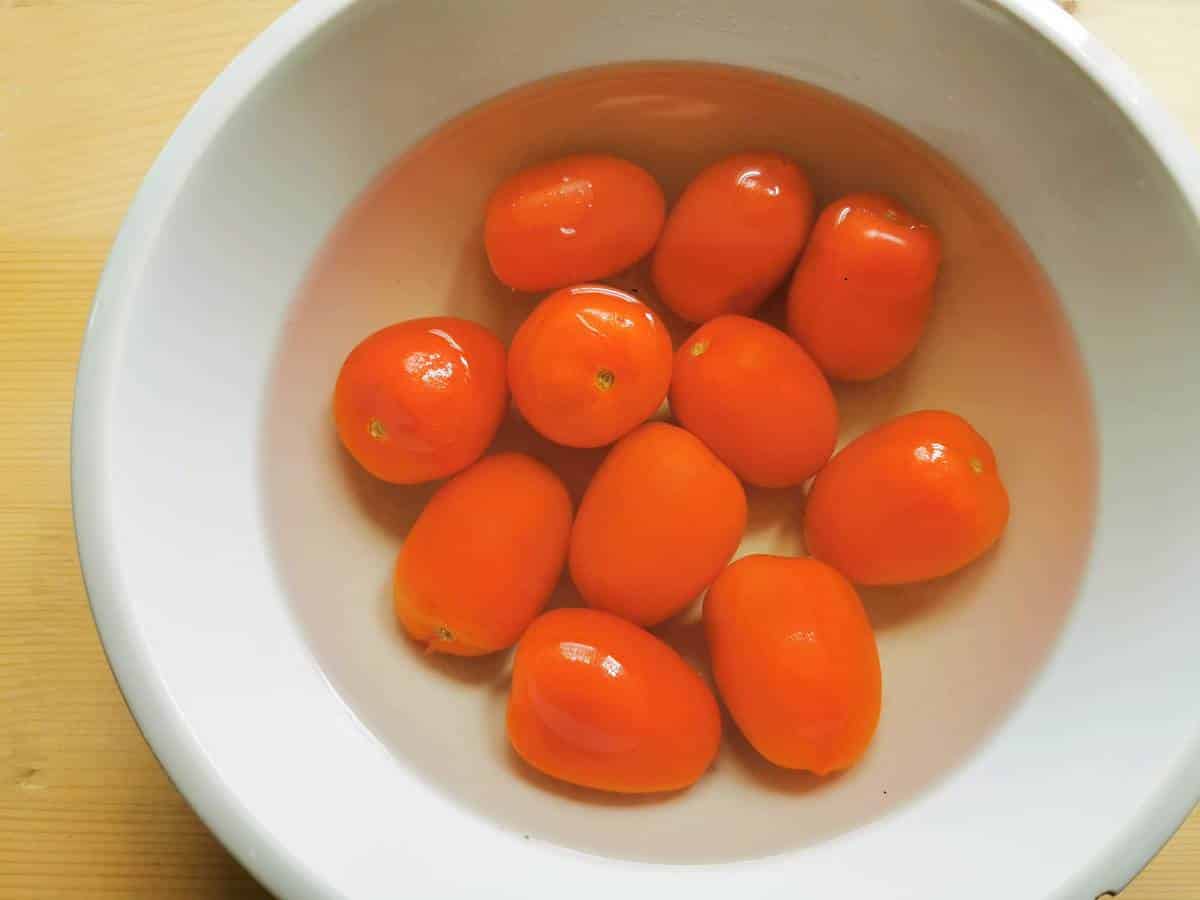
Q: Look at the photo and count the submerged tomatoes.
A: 11